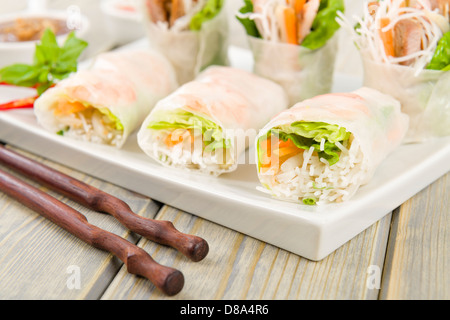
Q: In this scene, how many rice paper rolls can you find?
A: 6